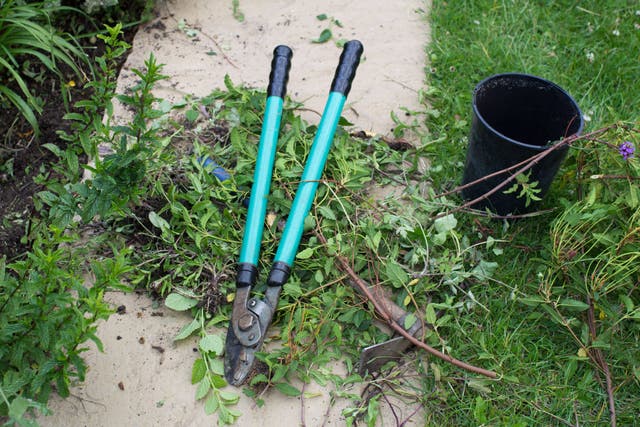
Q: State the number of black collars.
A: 2